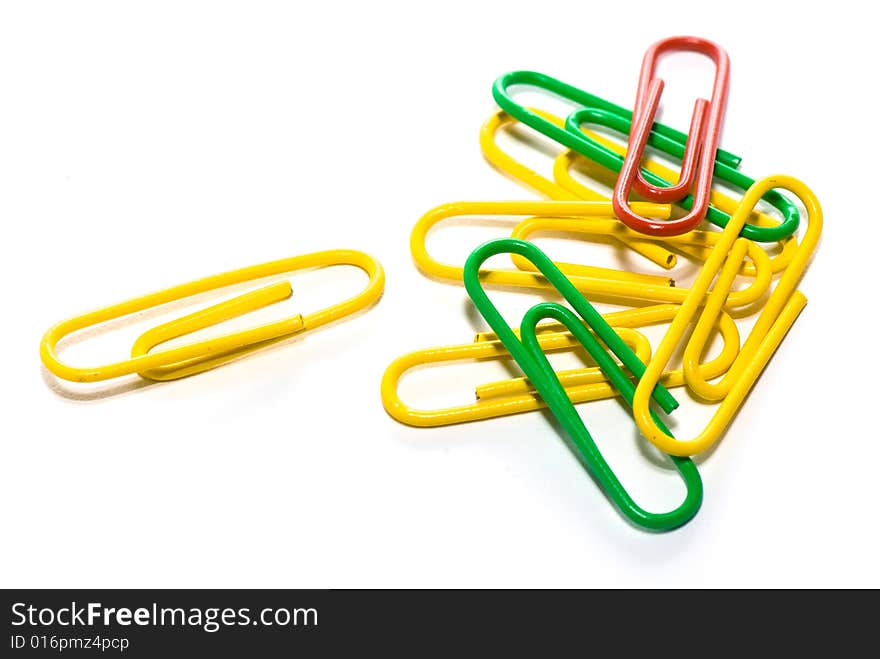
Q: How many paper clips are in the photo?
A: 8